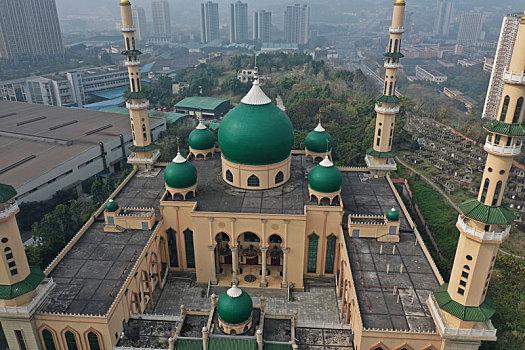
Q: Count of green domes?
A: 8